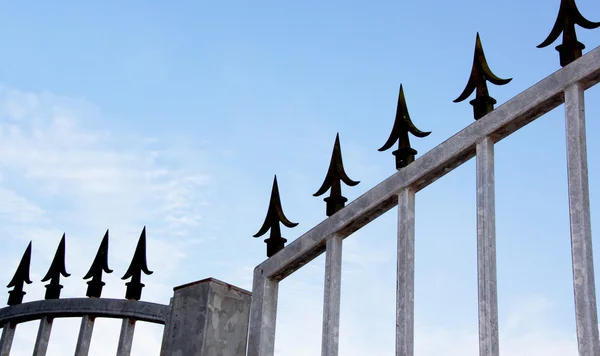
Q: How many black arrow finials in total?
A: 9